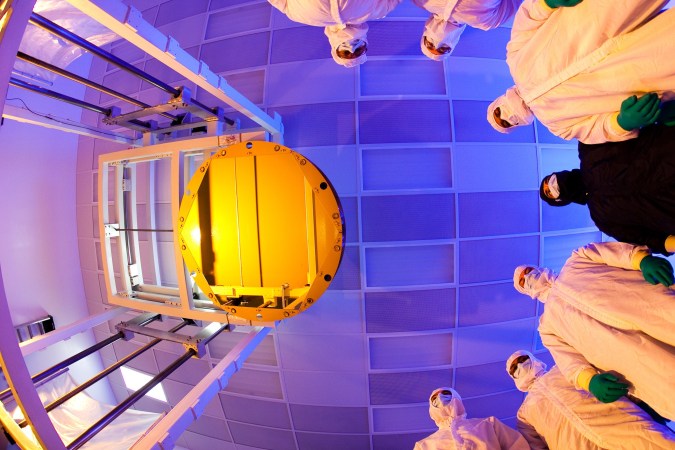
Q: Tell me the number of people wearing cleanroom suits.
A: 7